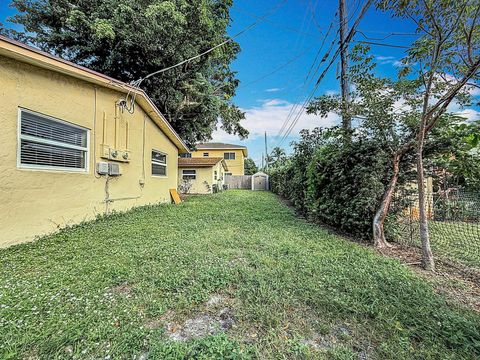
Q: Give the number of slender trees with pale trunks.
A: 2